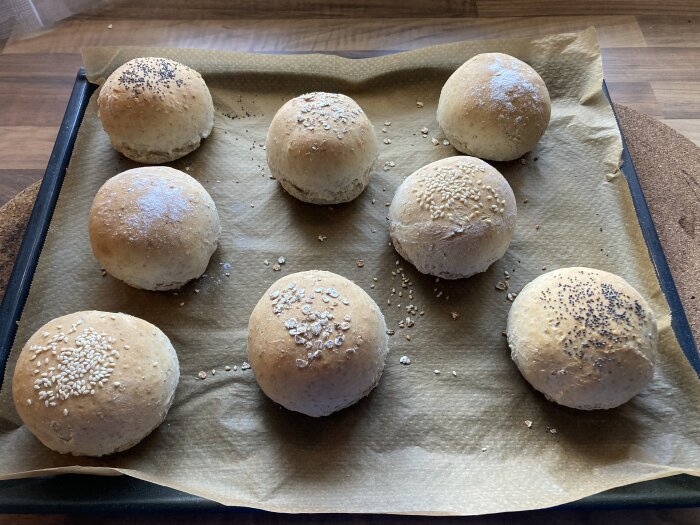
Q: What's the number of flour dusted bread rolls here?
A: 2